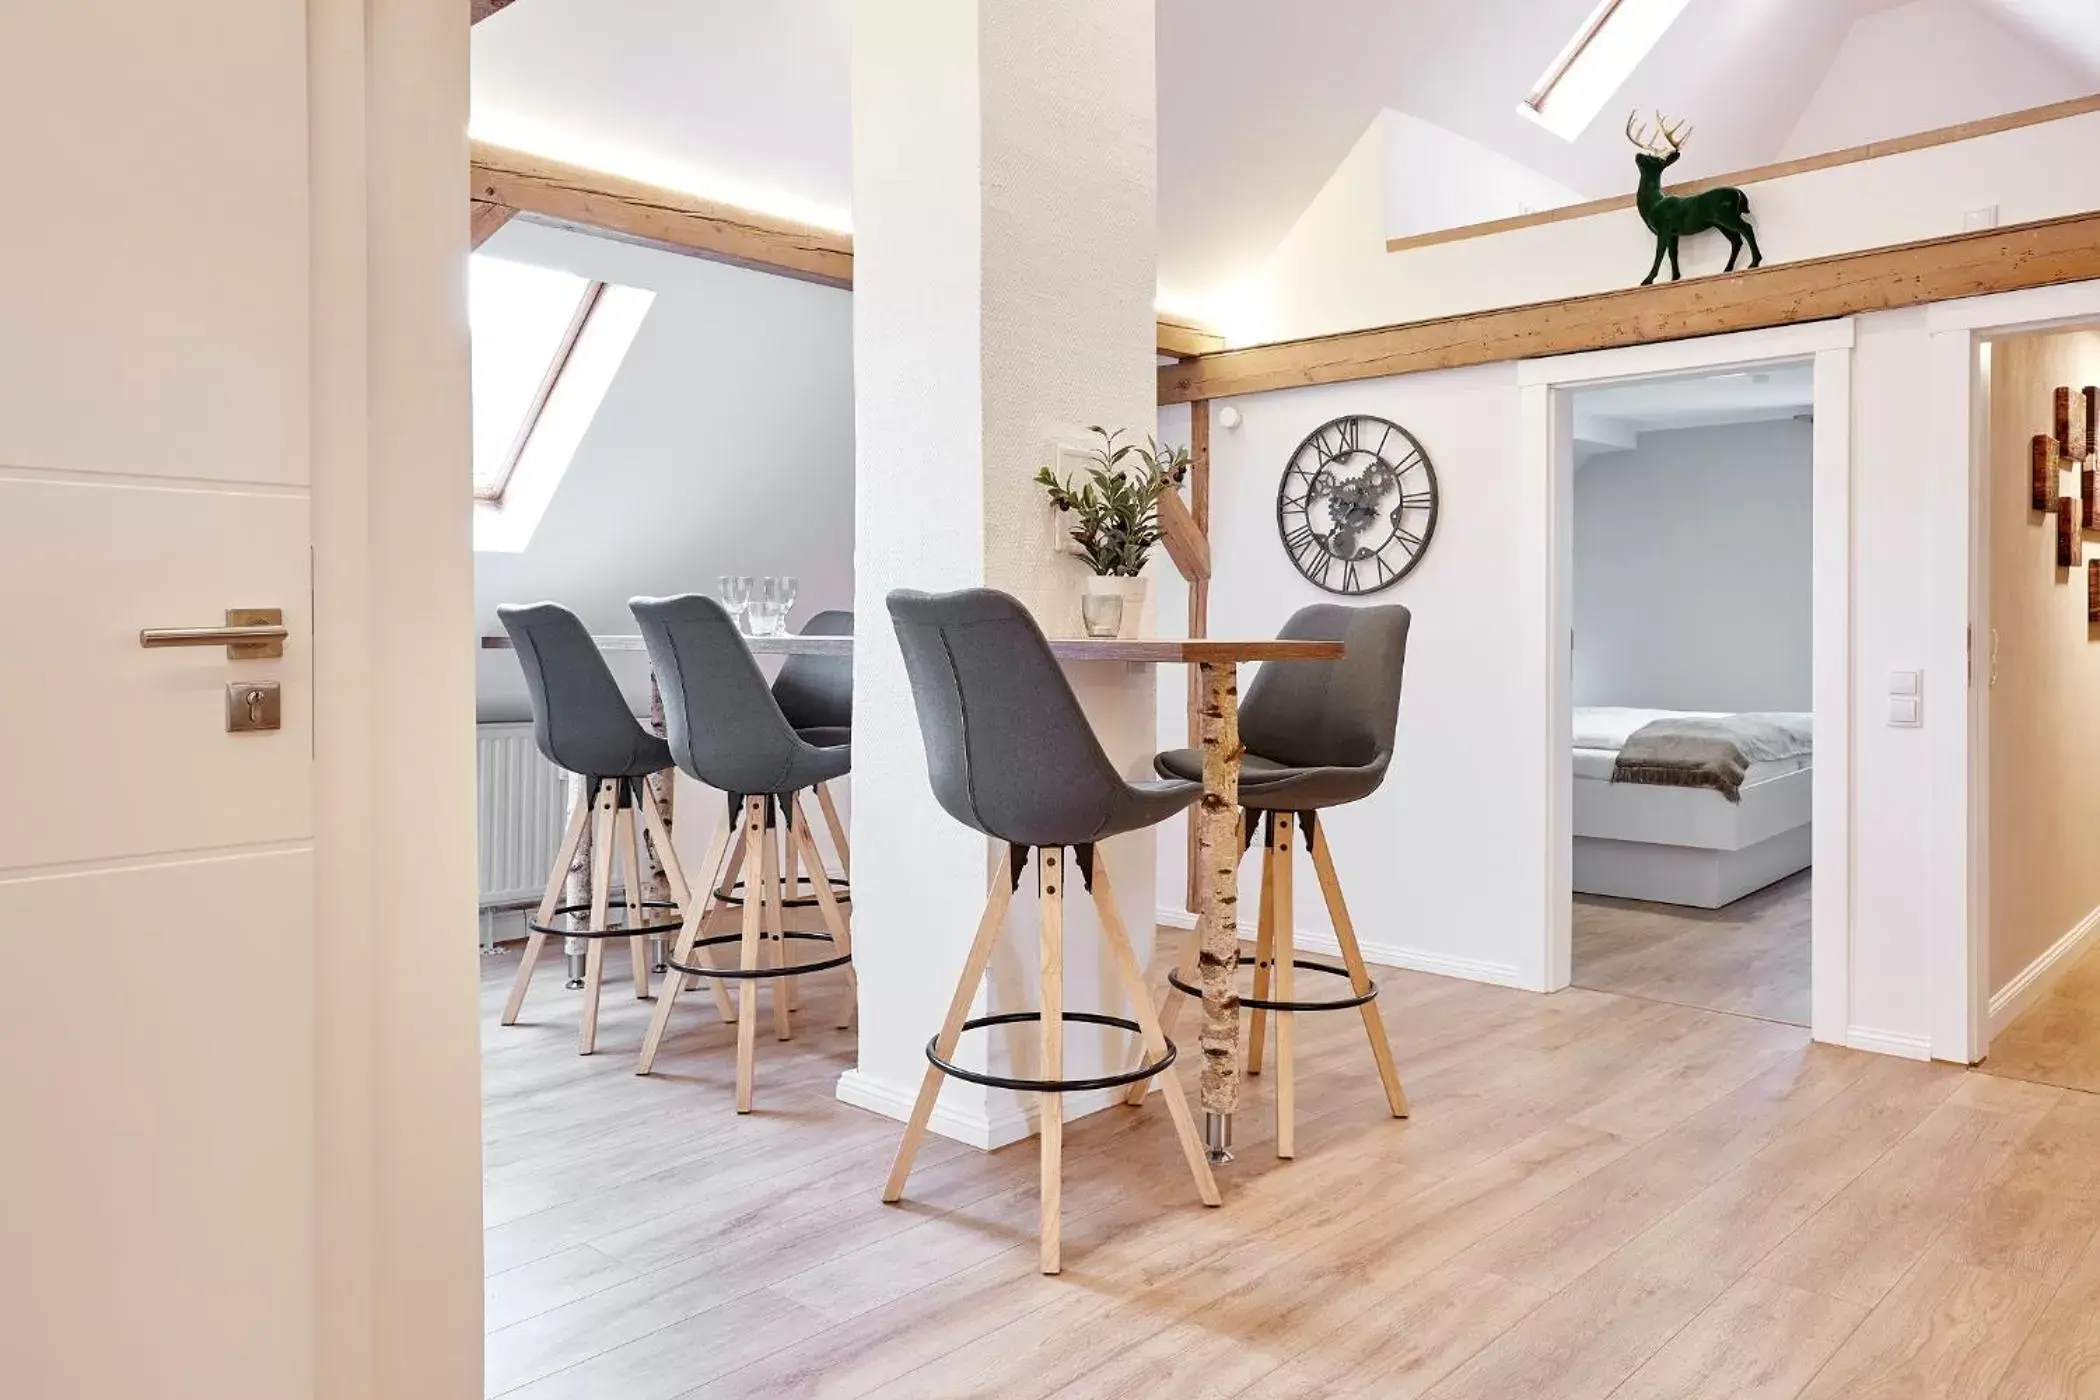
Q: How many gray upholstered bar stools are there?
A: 5